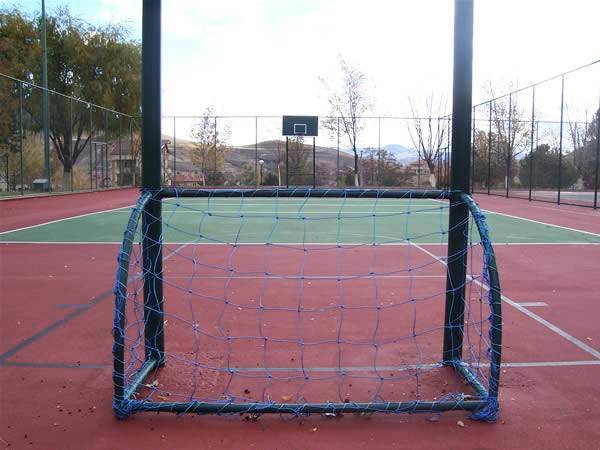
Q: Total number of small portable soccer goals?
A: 1